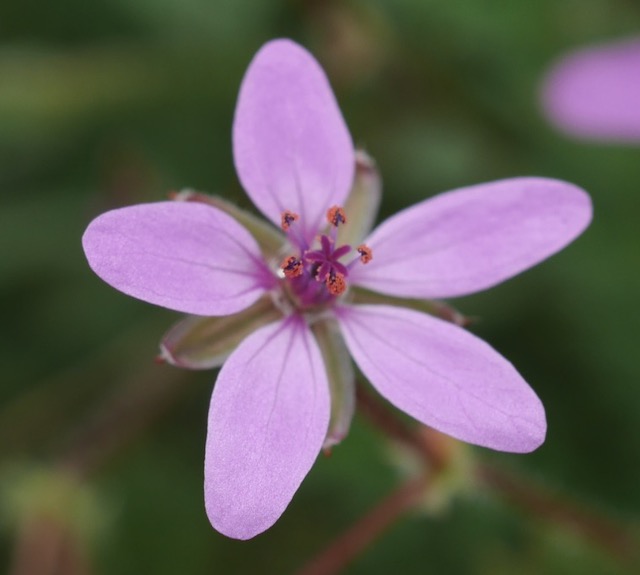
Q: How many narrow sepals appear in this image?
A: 5